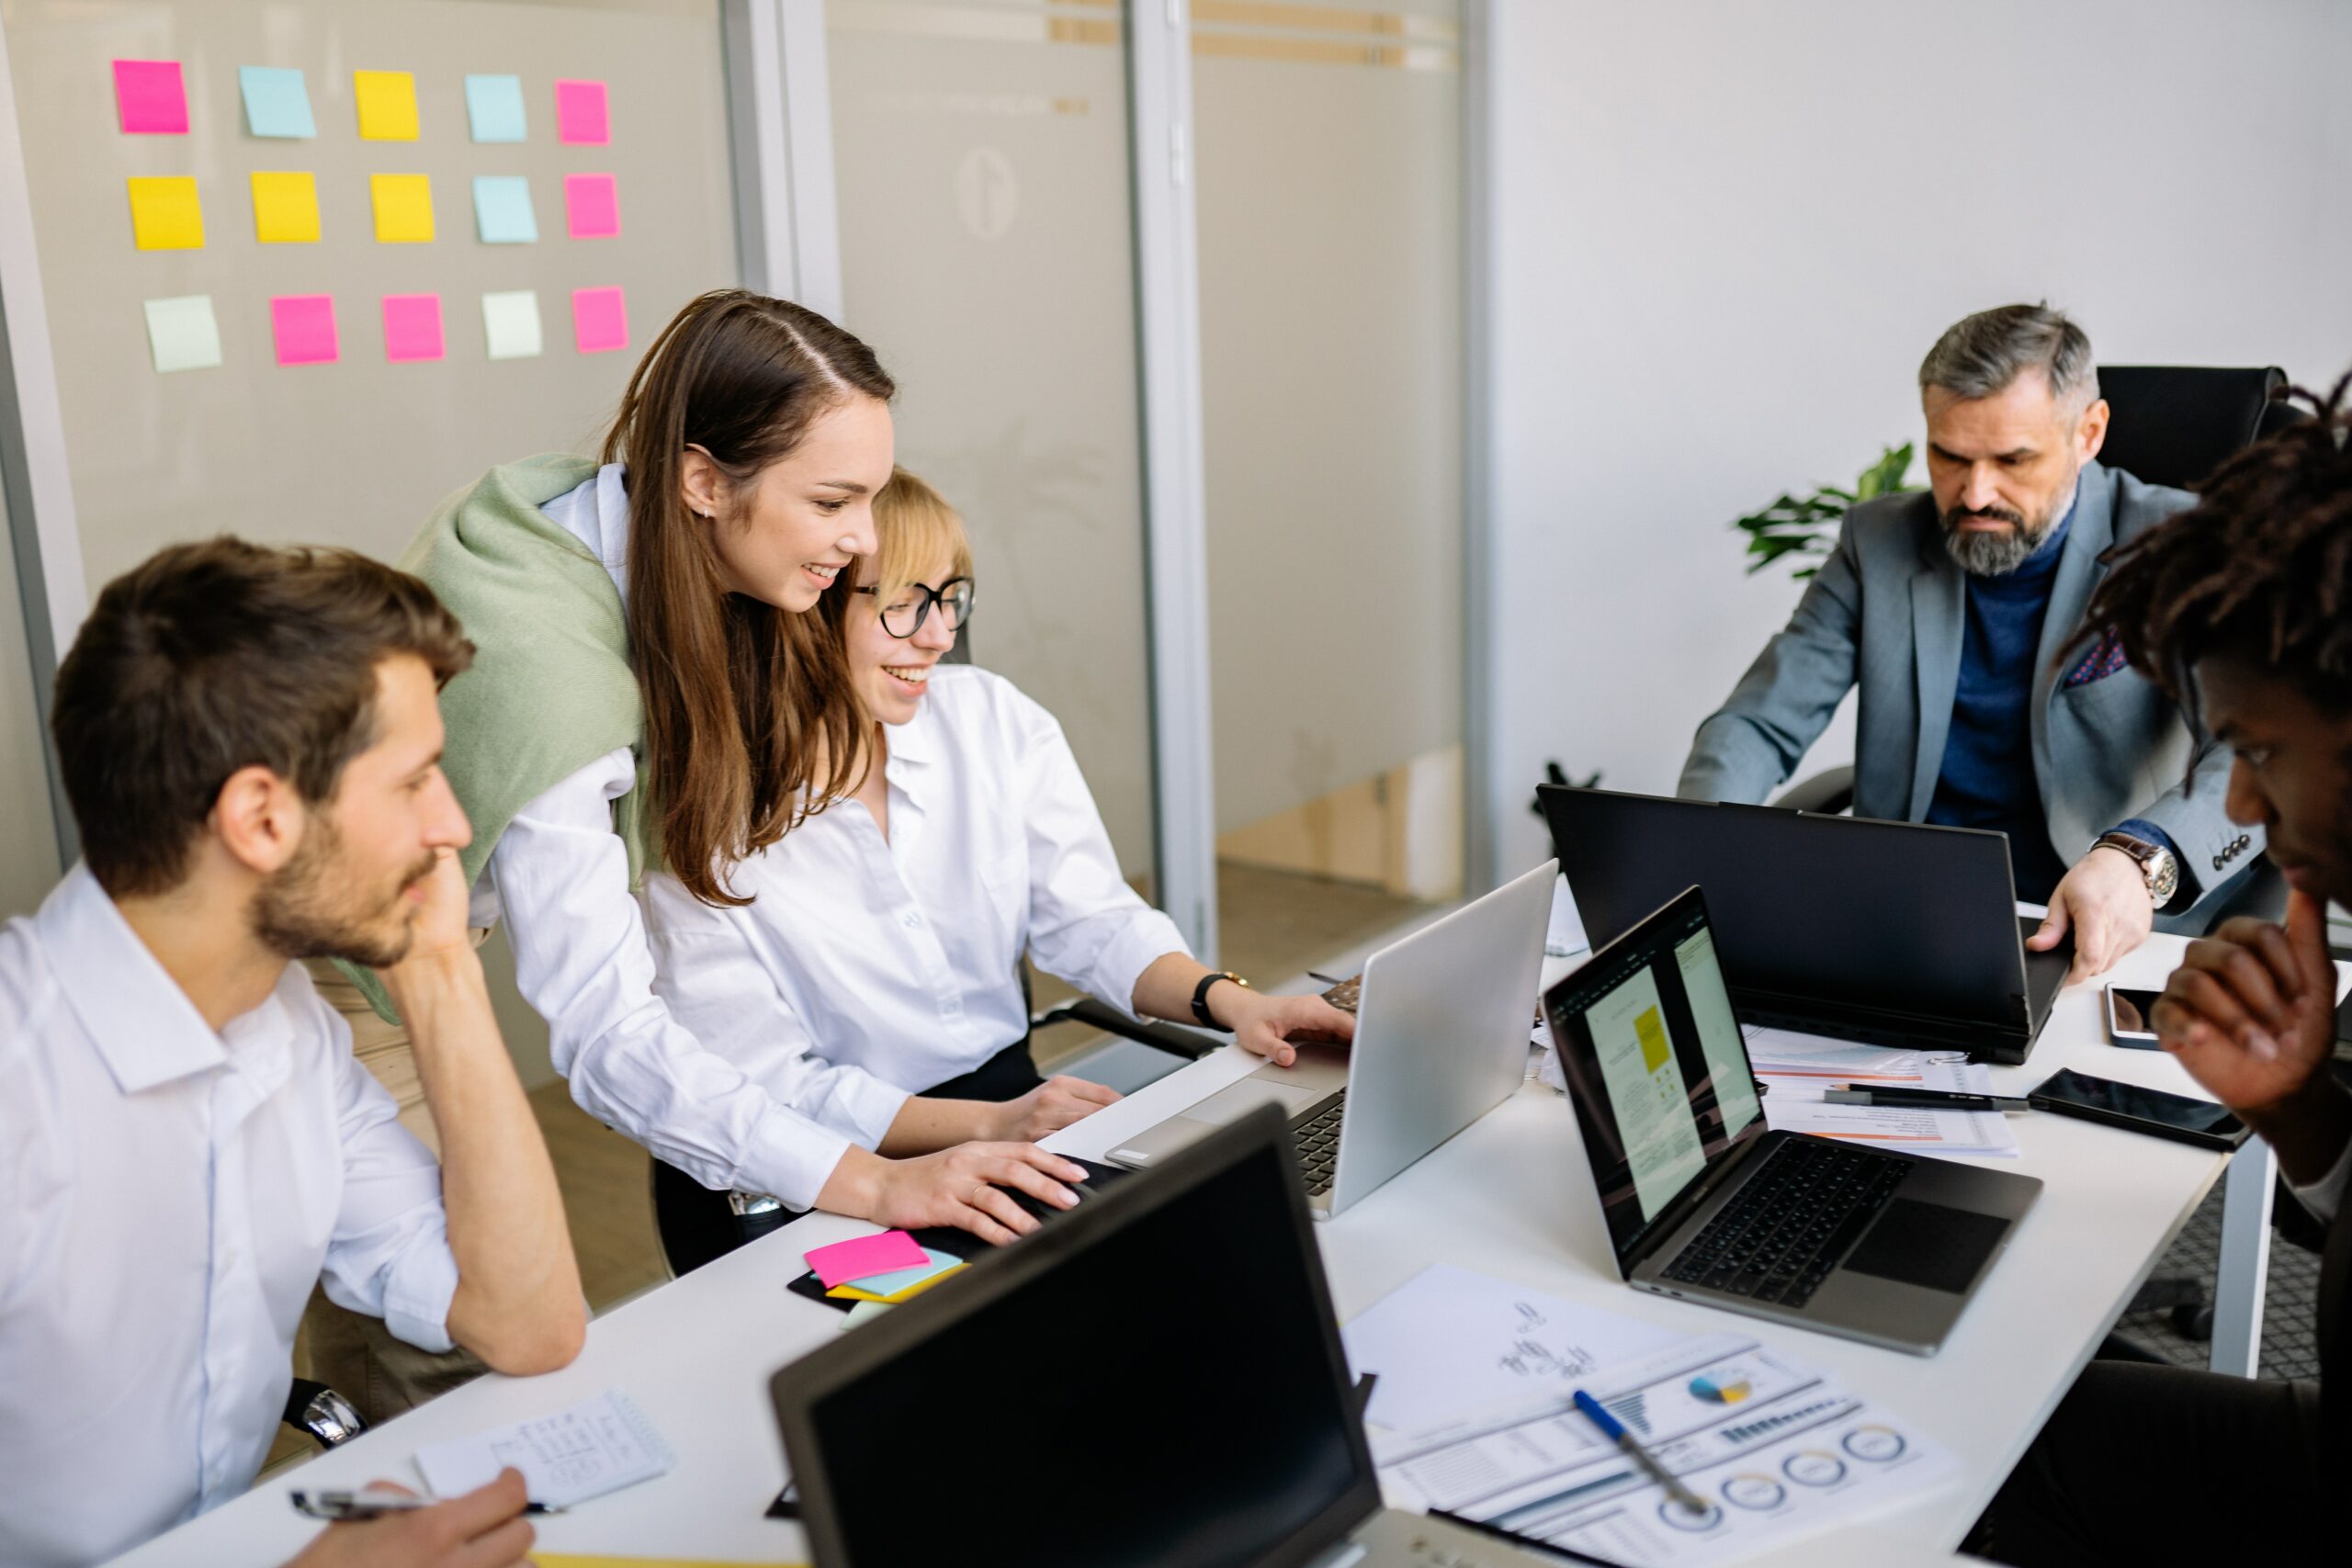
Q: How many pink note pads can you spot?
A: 7